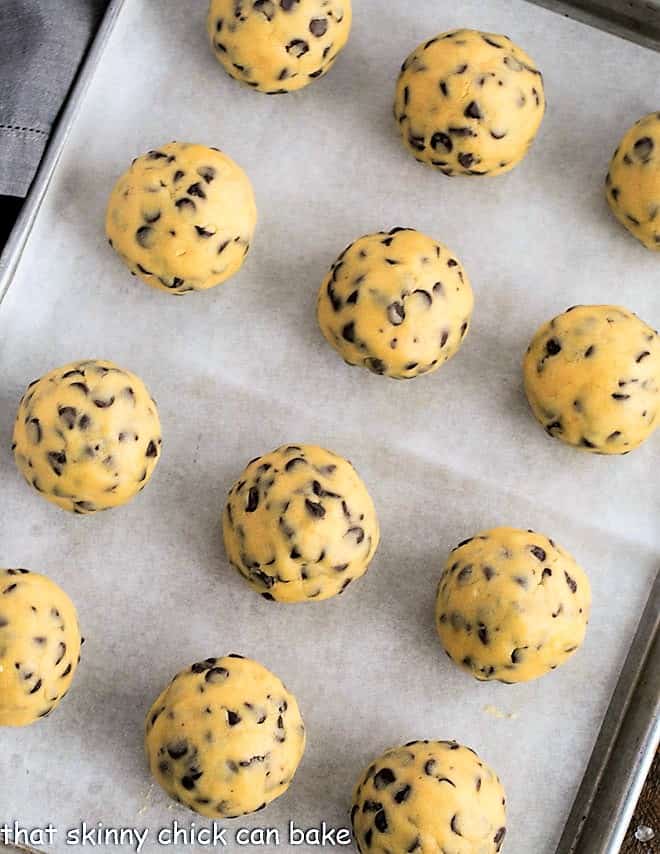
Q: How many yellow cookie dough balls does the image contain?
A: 12